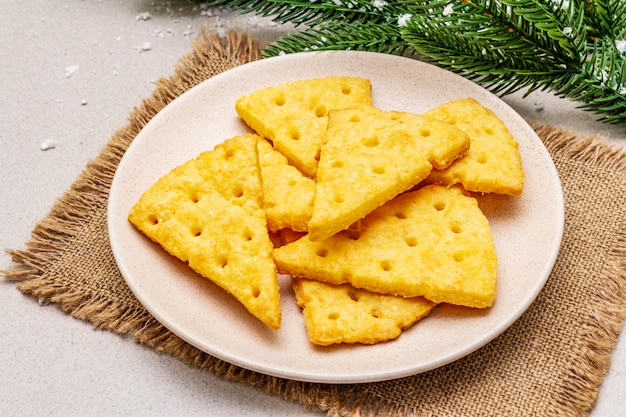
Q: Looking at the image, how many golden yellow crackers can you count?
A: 7